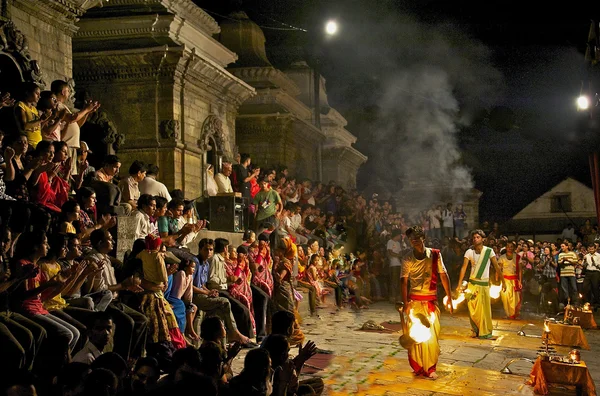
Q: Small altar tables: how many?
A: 3